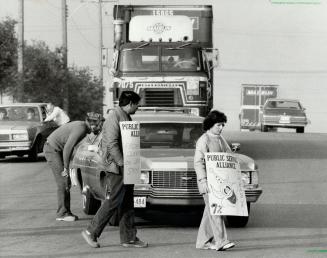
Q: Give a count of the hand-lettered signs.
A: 2